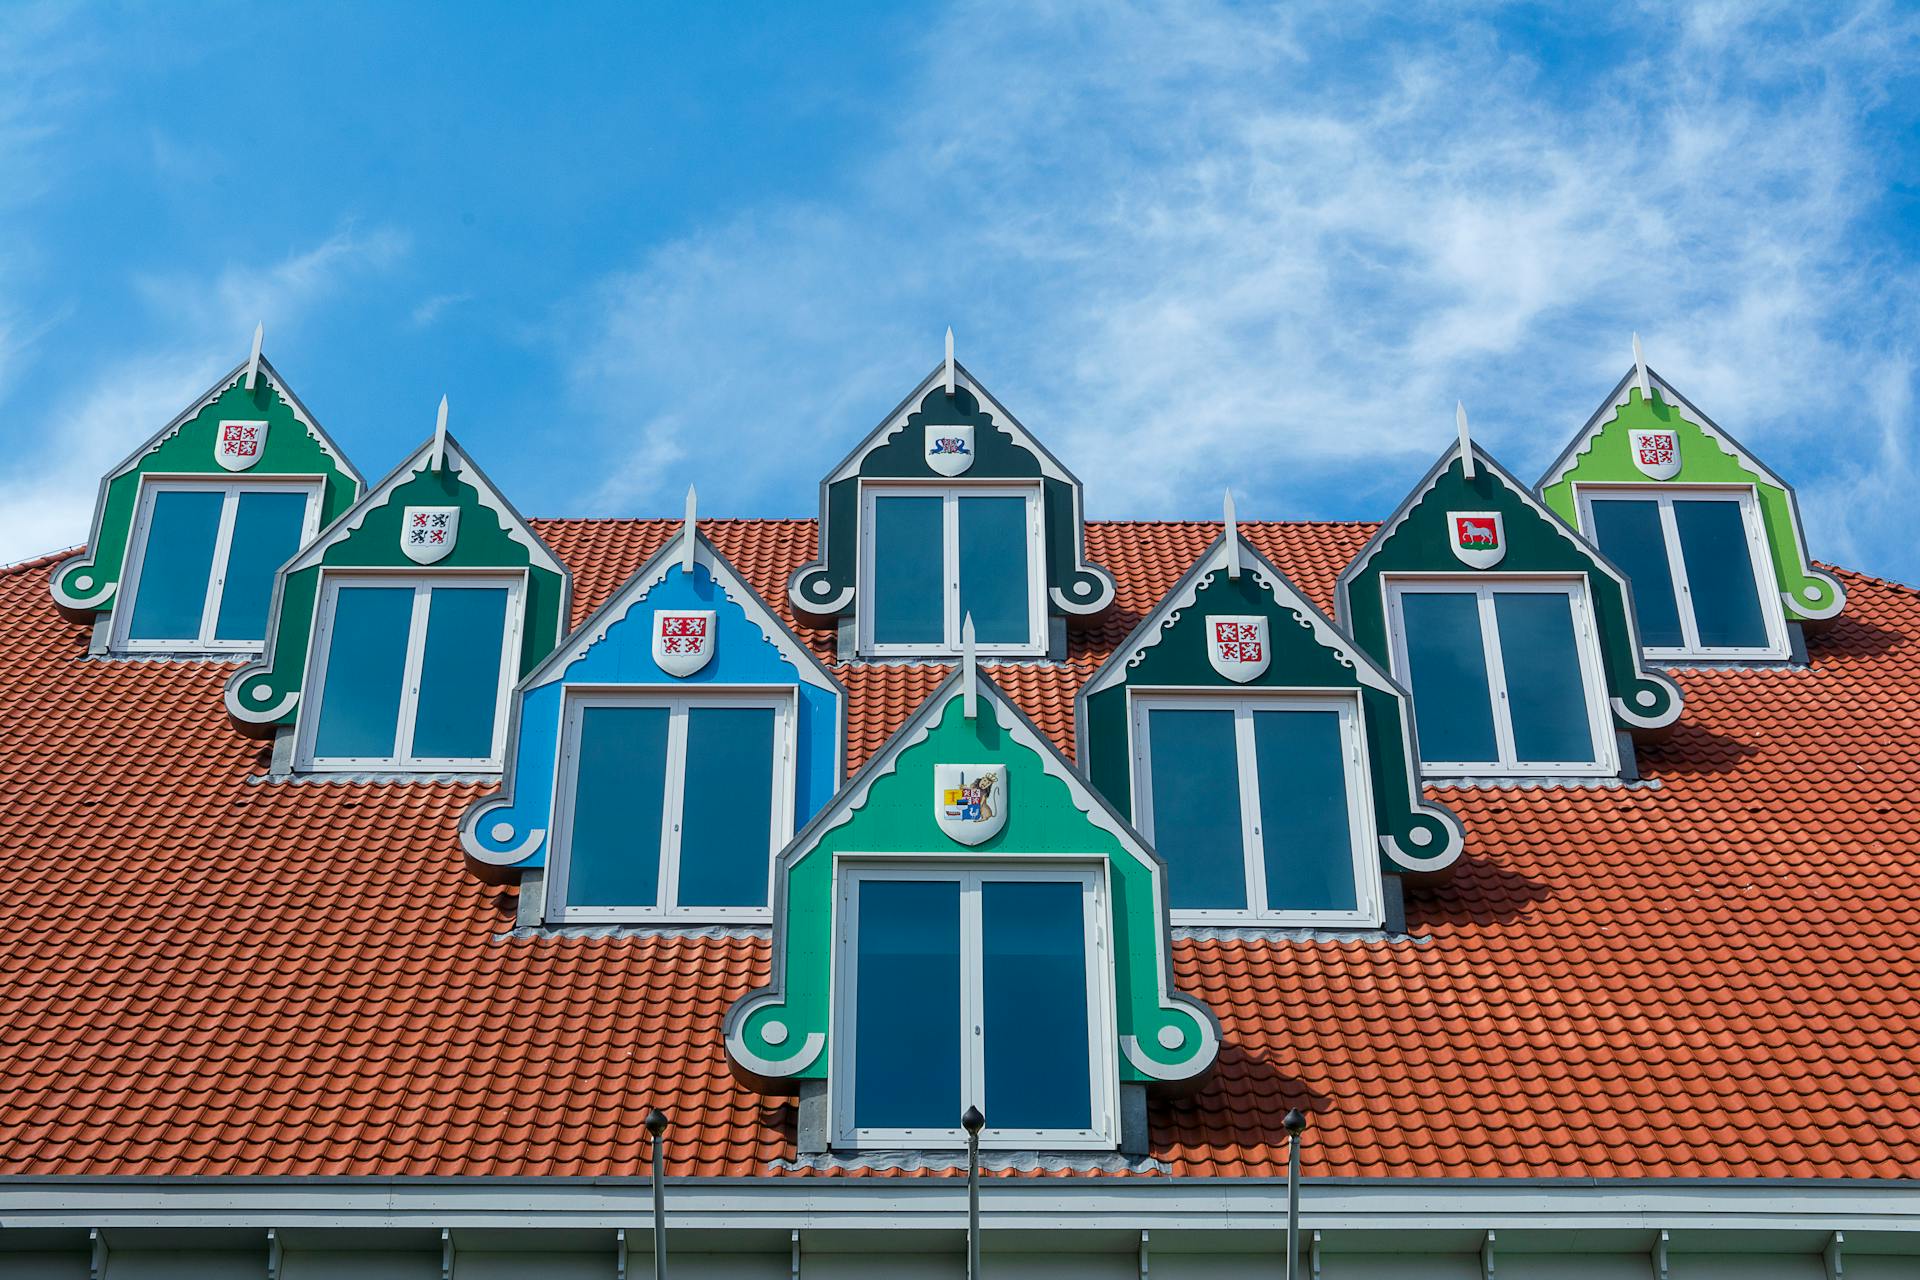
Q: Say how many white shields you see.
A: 8